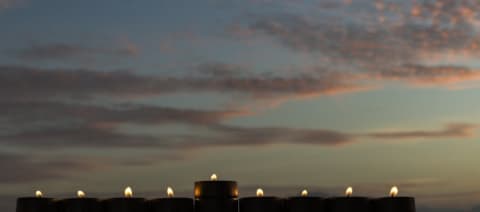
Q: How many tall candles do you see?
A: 1